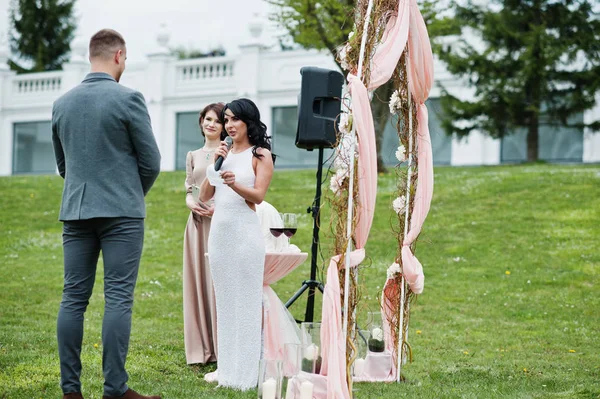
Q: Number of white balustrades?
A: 2